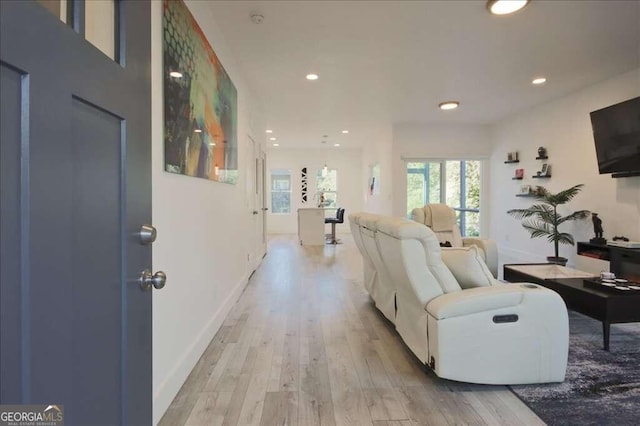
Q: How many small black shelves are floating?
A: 5